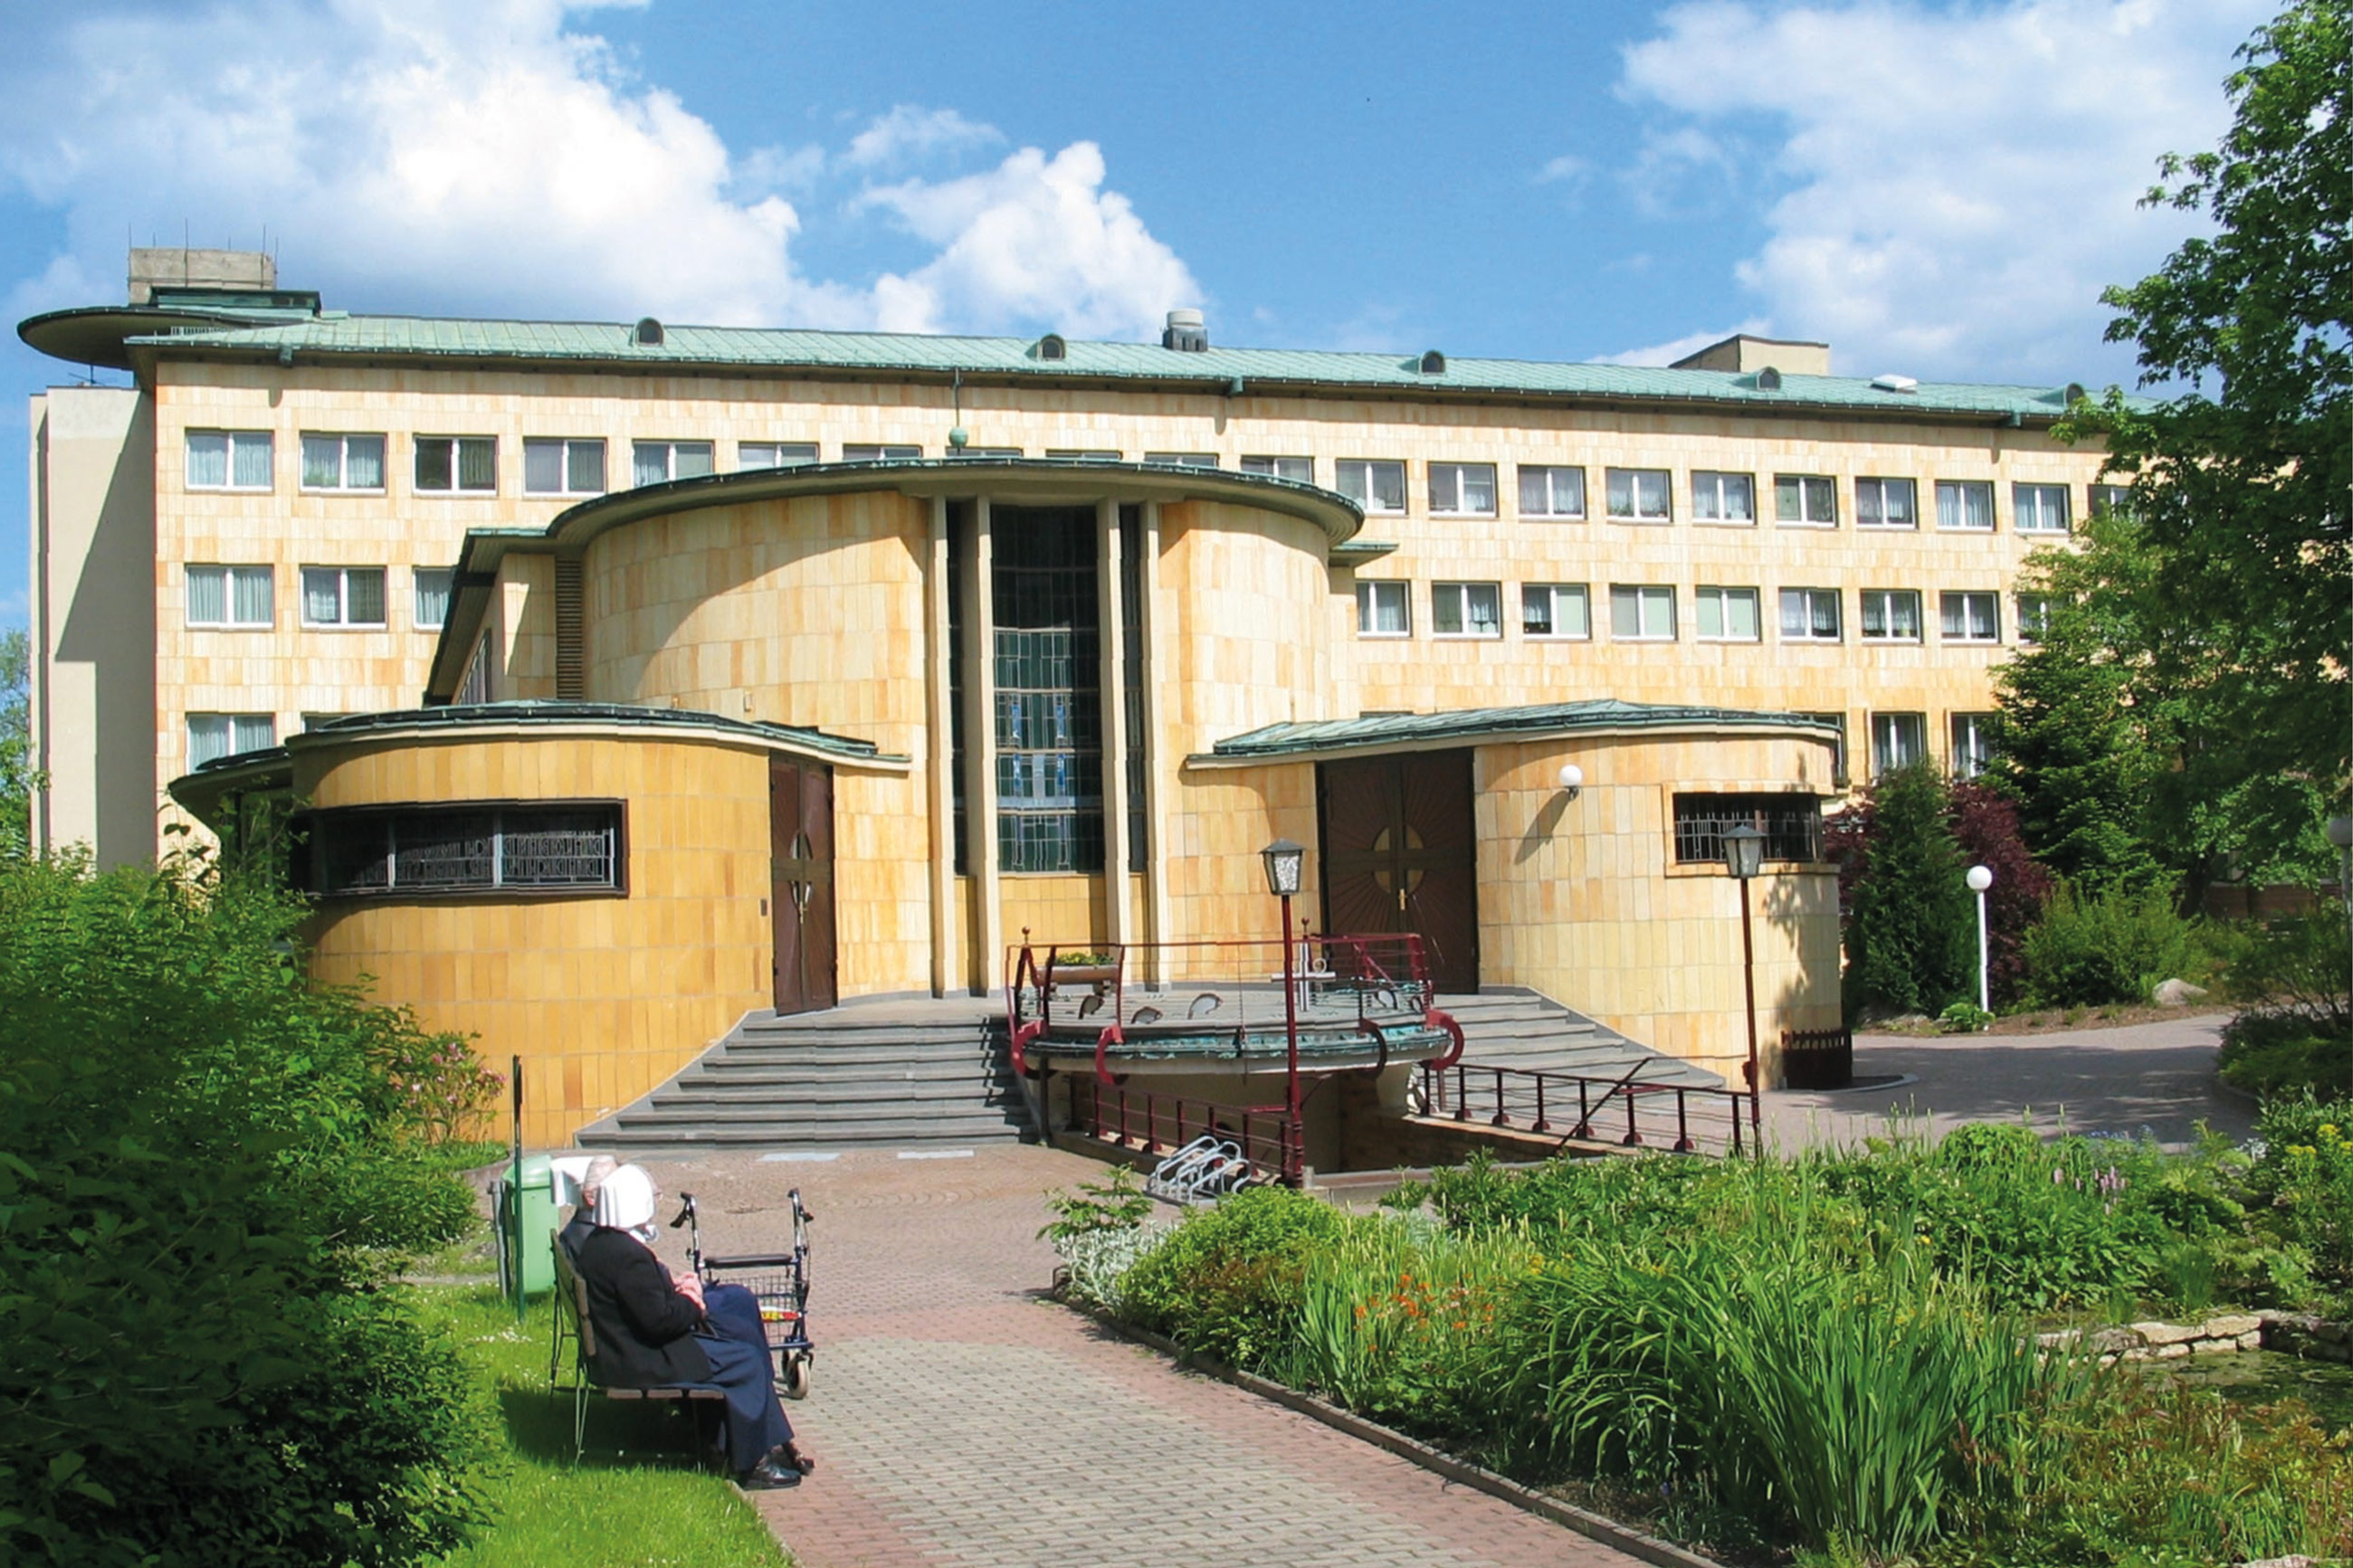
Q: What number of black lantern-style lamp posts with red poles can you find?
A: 2